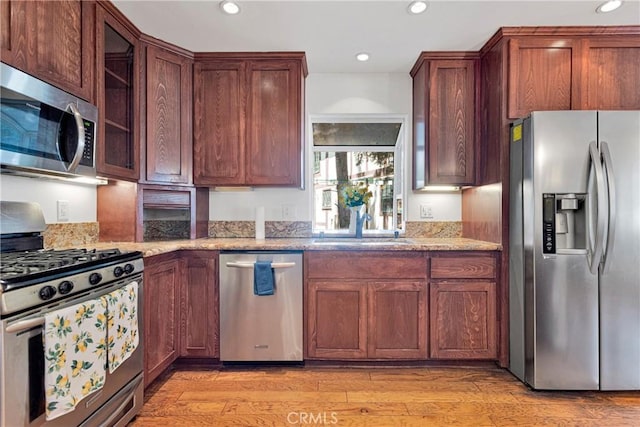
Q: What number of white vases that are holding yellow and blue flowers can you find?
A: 1